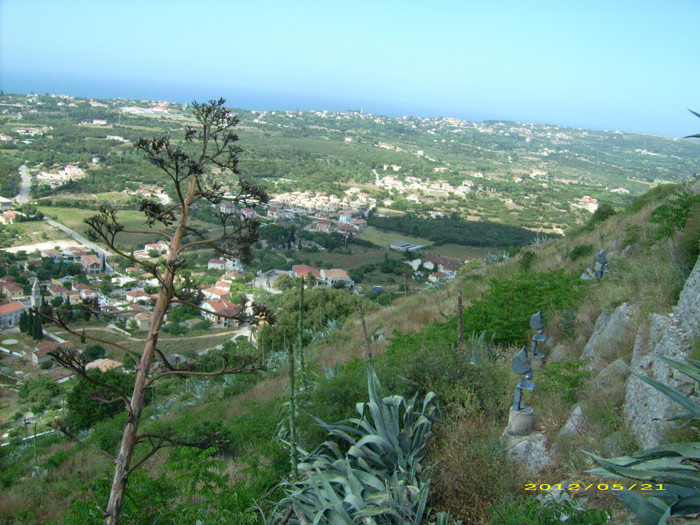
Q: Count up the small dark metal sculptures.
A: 3